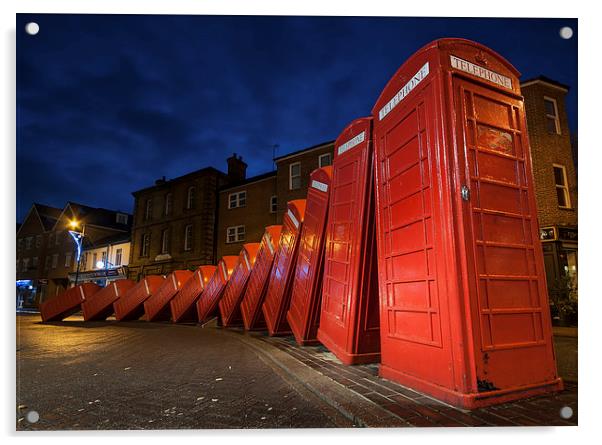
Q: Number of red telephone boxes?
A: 12